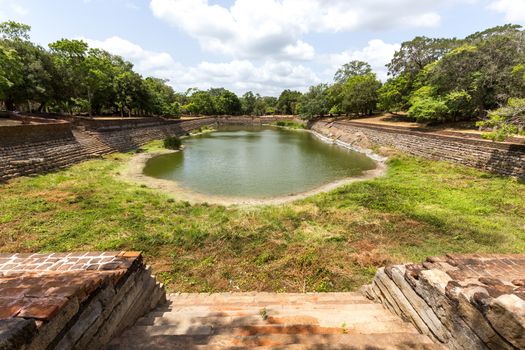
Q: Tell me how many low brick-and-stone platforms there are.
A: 2